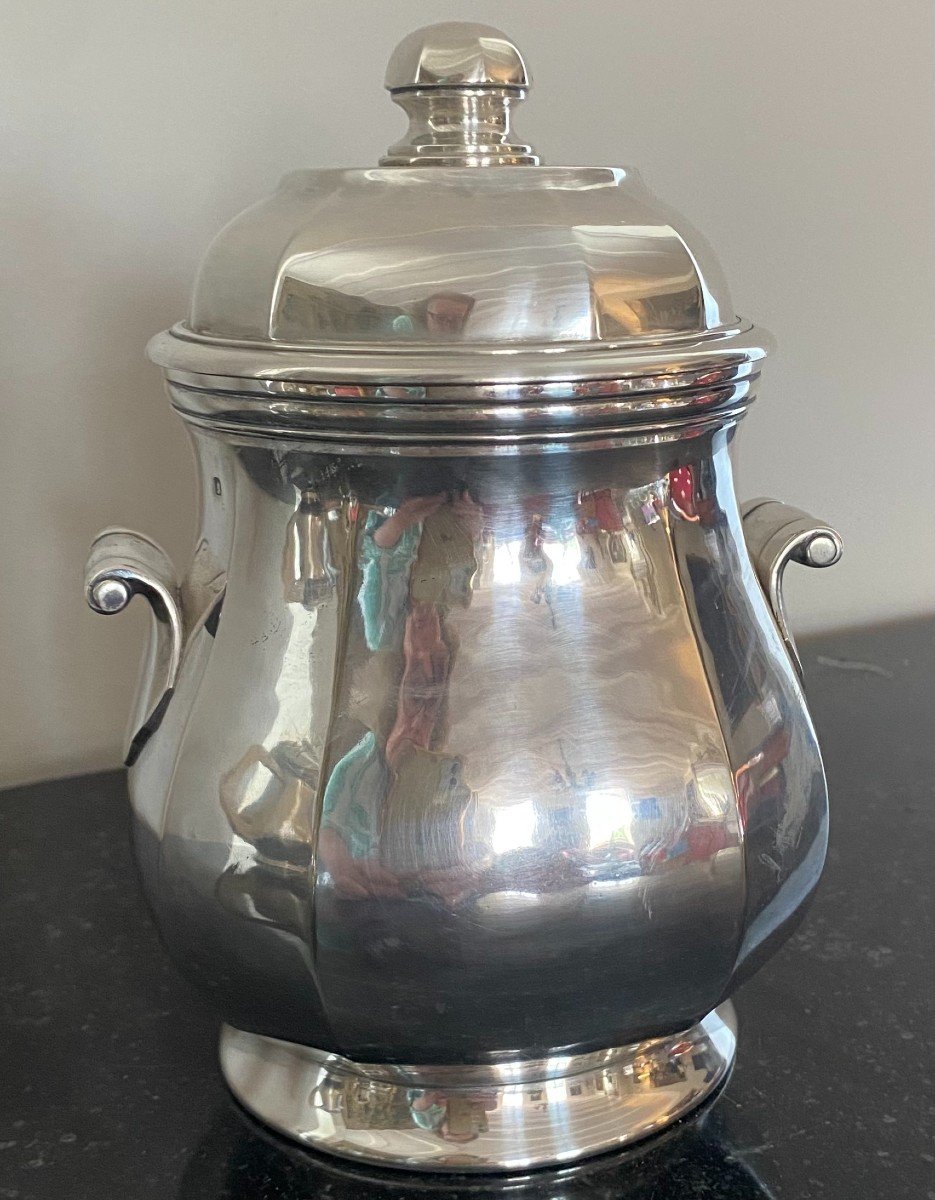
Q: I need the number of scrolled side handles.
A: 2